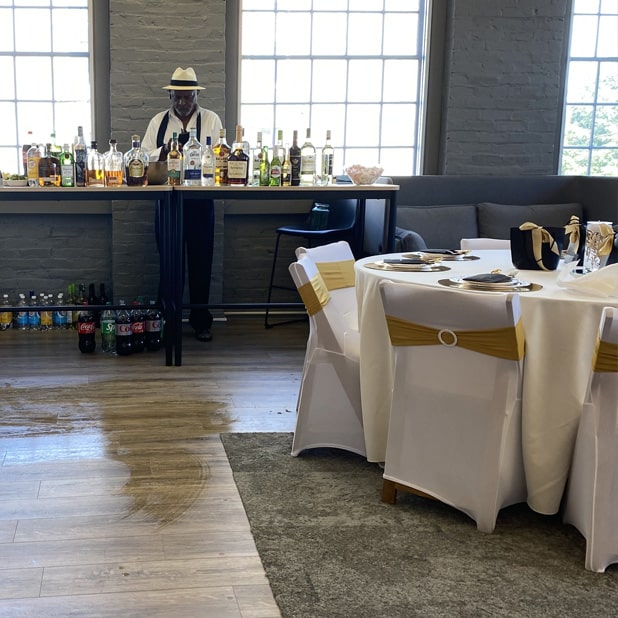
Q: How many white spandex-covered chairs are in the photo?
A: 5